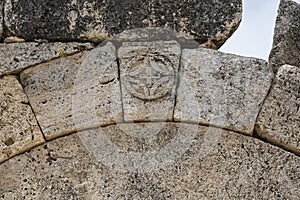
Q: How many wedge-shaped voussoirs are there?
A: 5